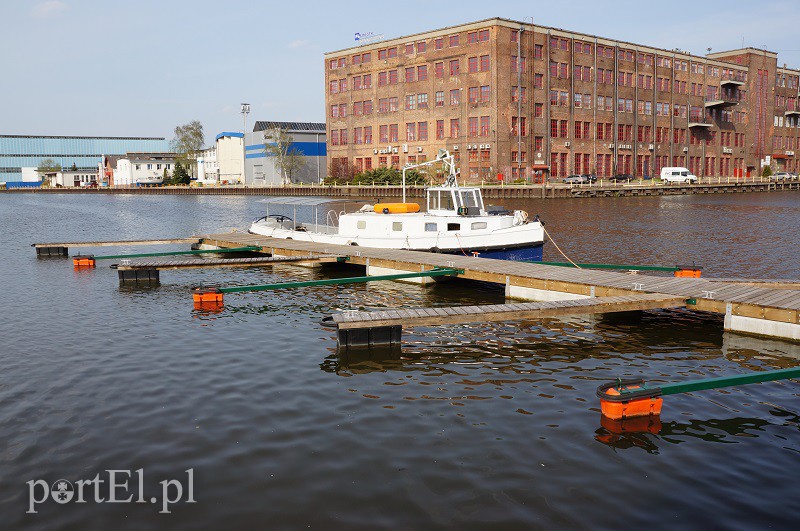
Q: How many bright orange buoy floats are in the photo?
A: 4